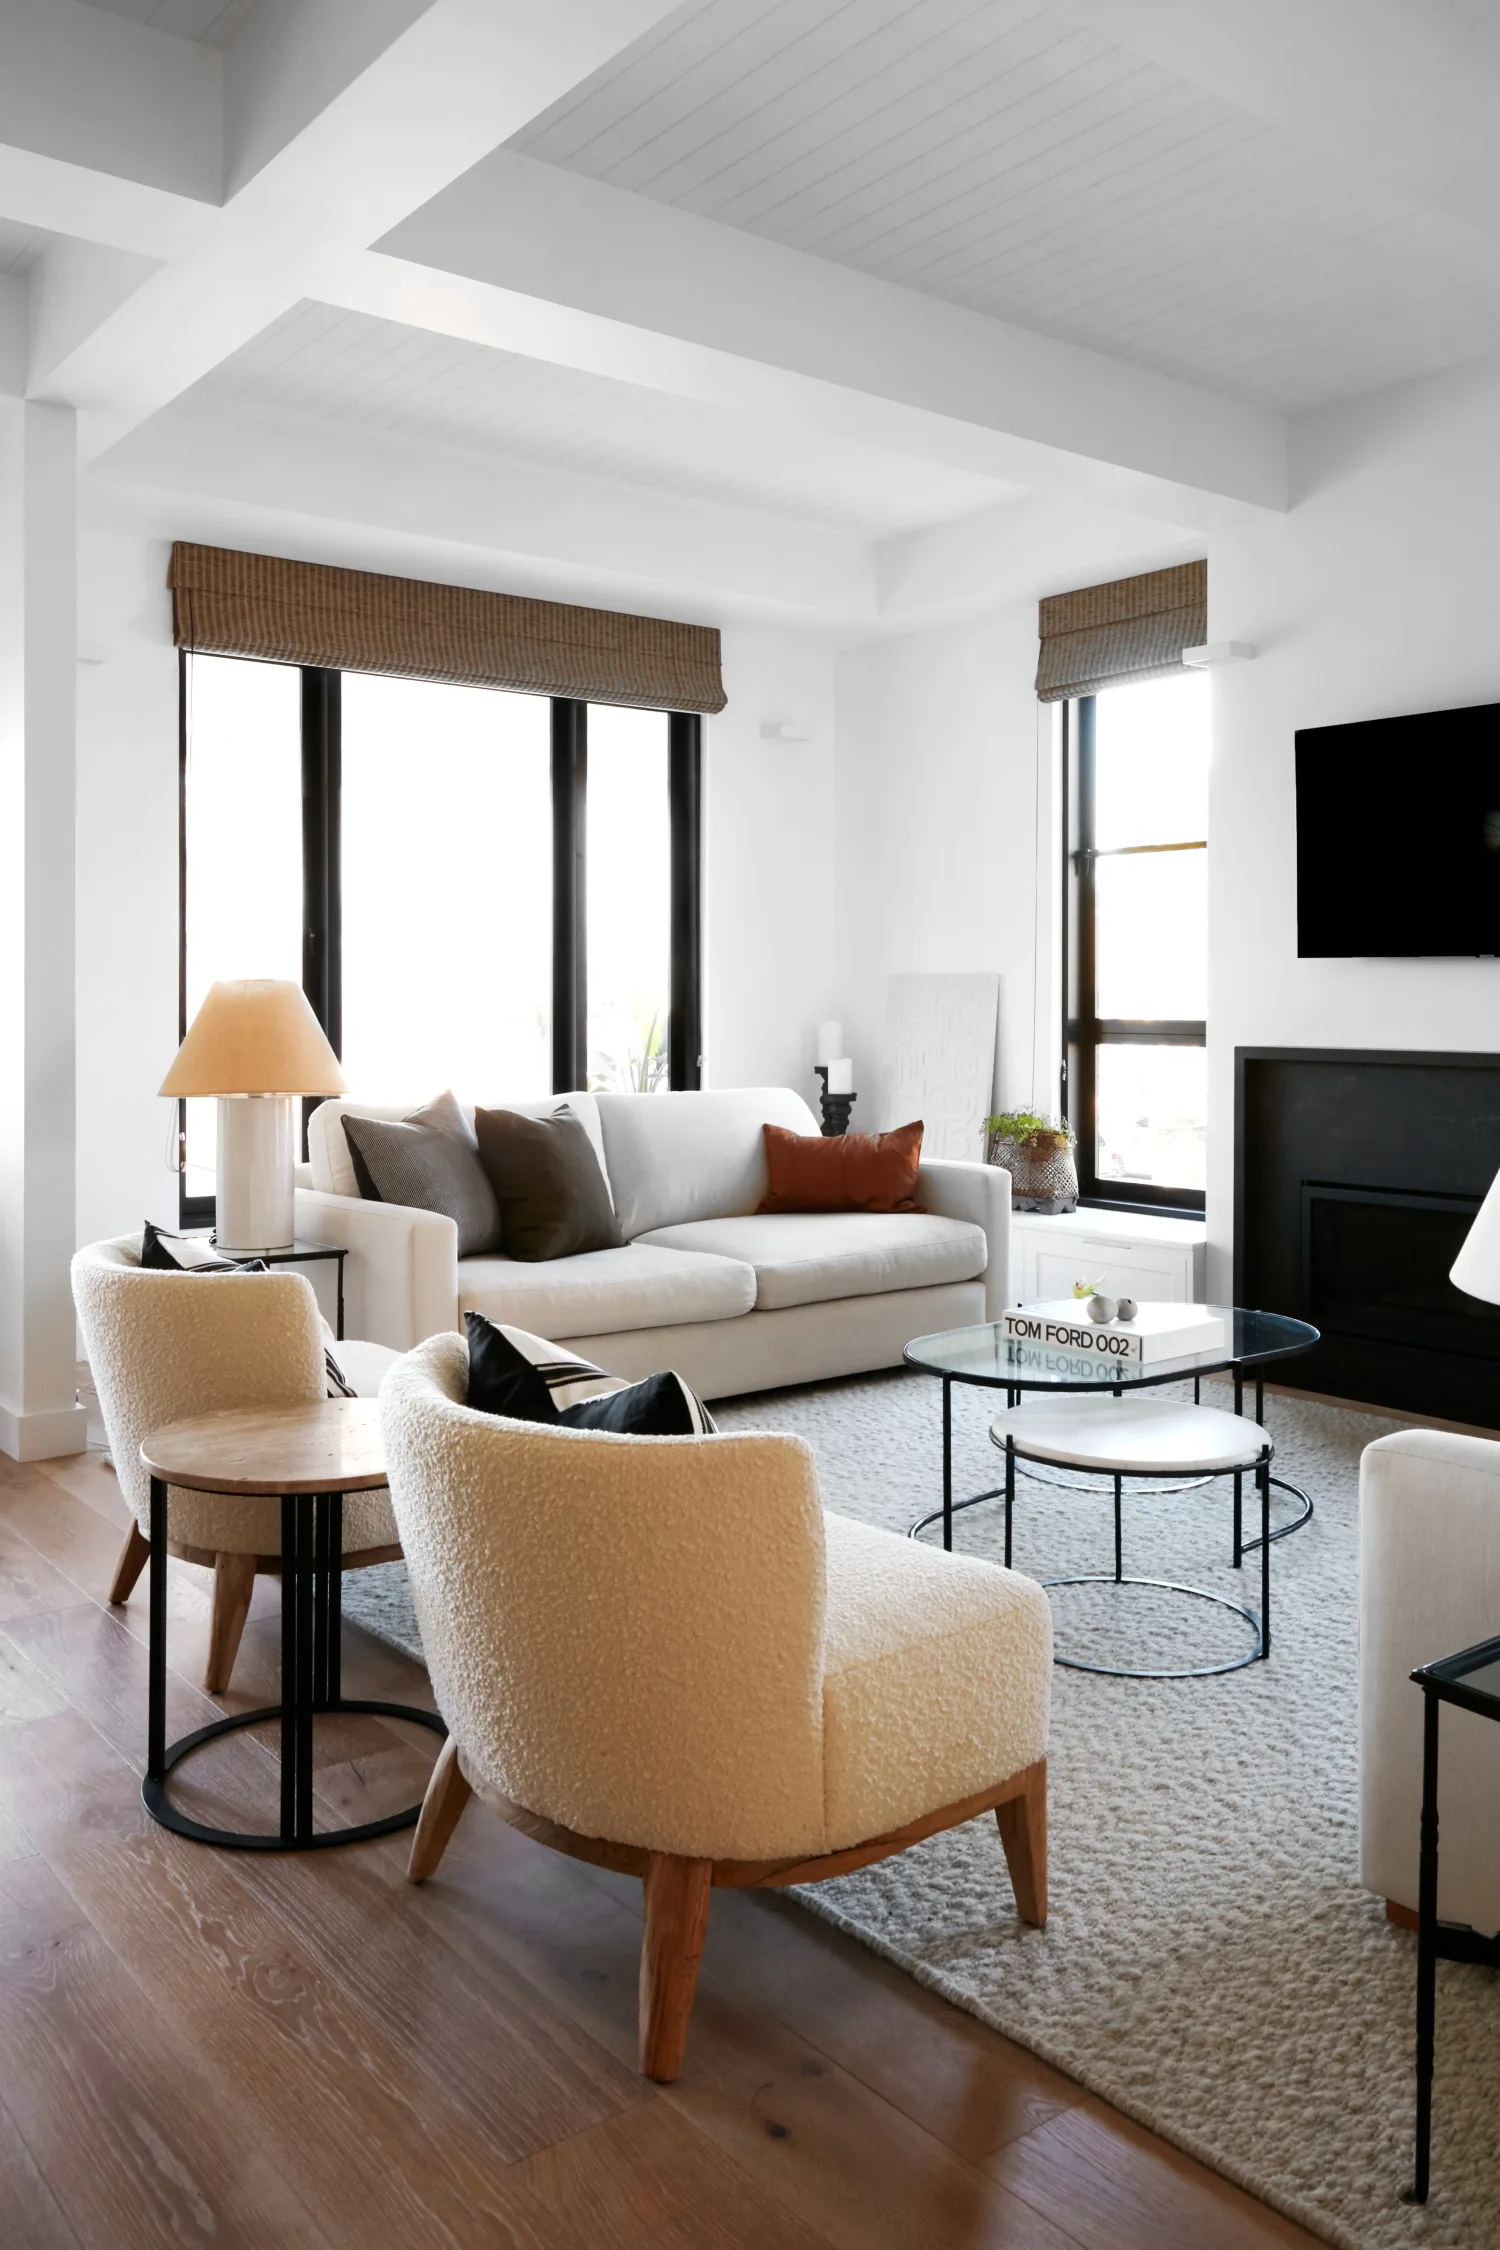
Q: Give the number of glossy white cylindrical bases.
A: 1